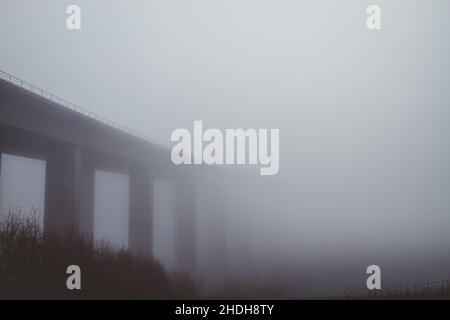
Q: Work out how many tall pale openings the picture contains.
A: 3